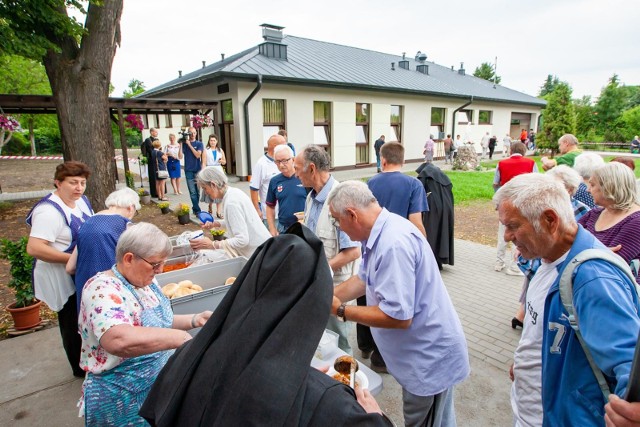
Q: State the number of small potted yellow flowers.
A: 4